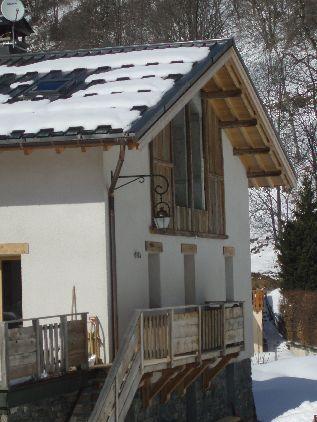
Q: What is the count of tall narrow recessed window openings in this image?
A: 3